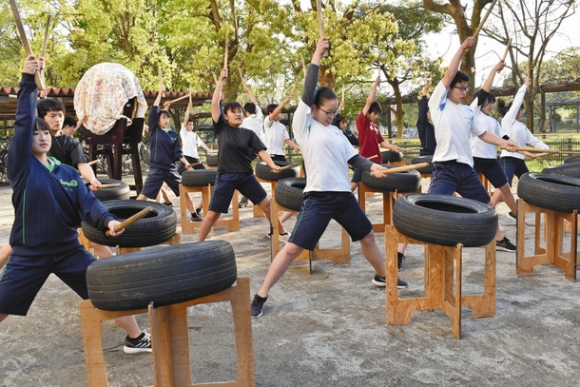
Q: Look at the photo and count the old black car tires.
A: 14